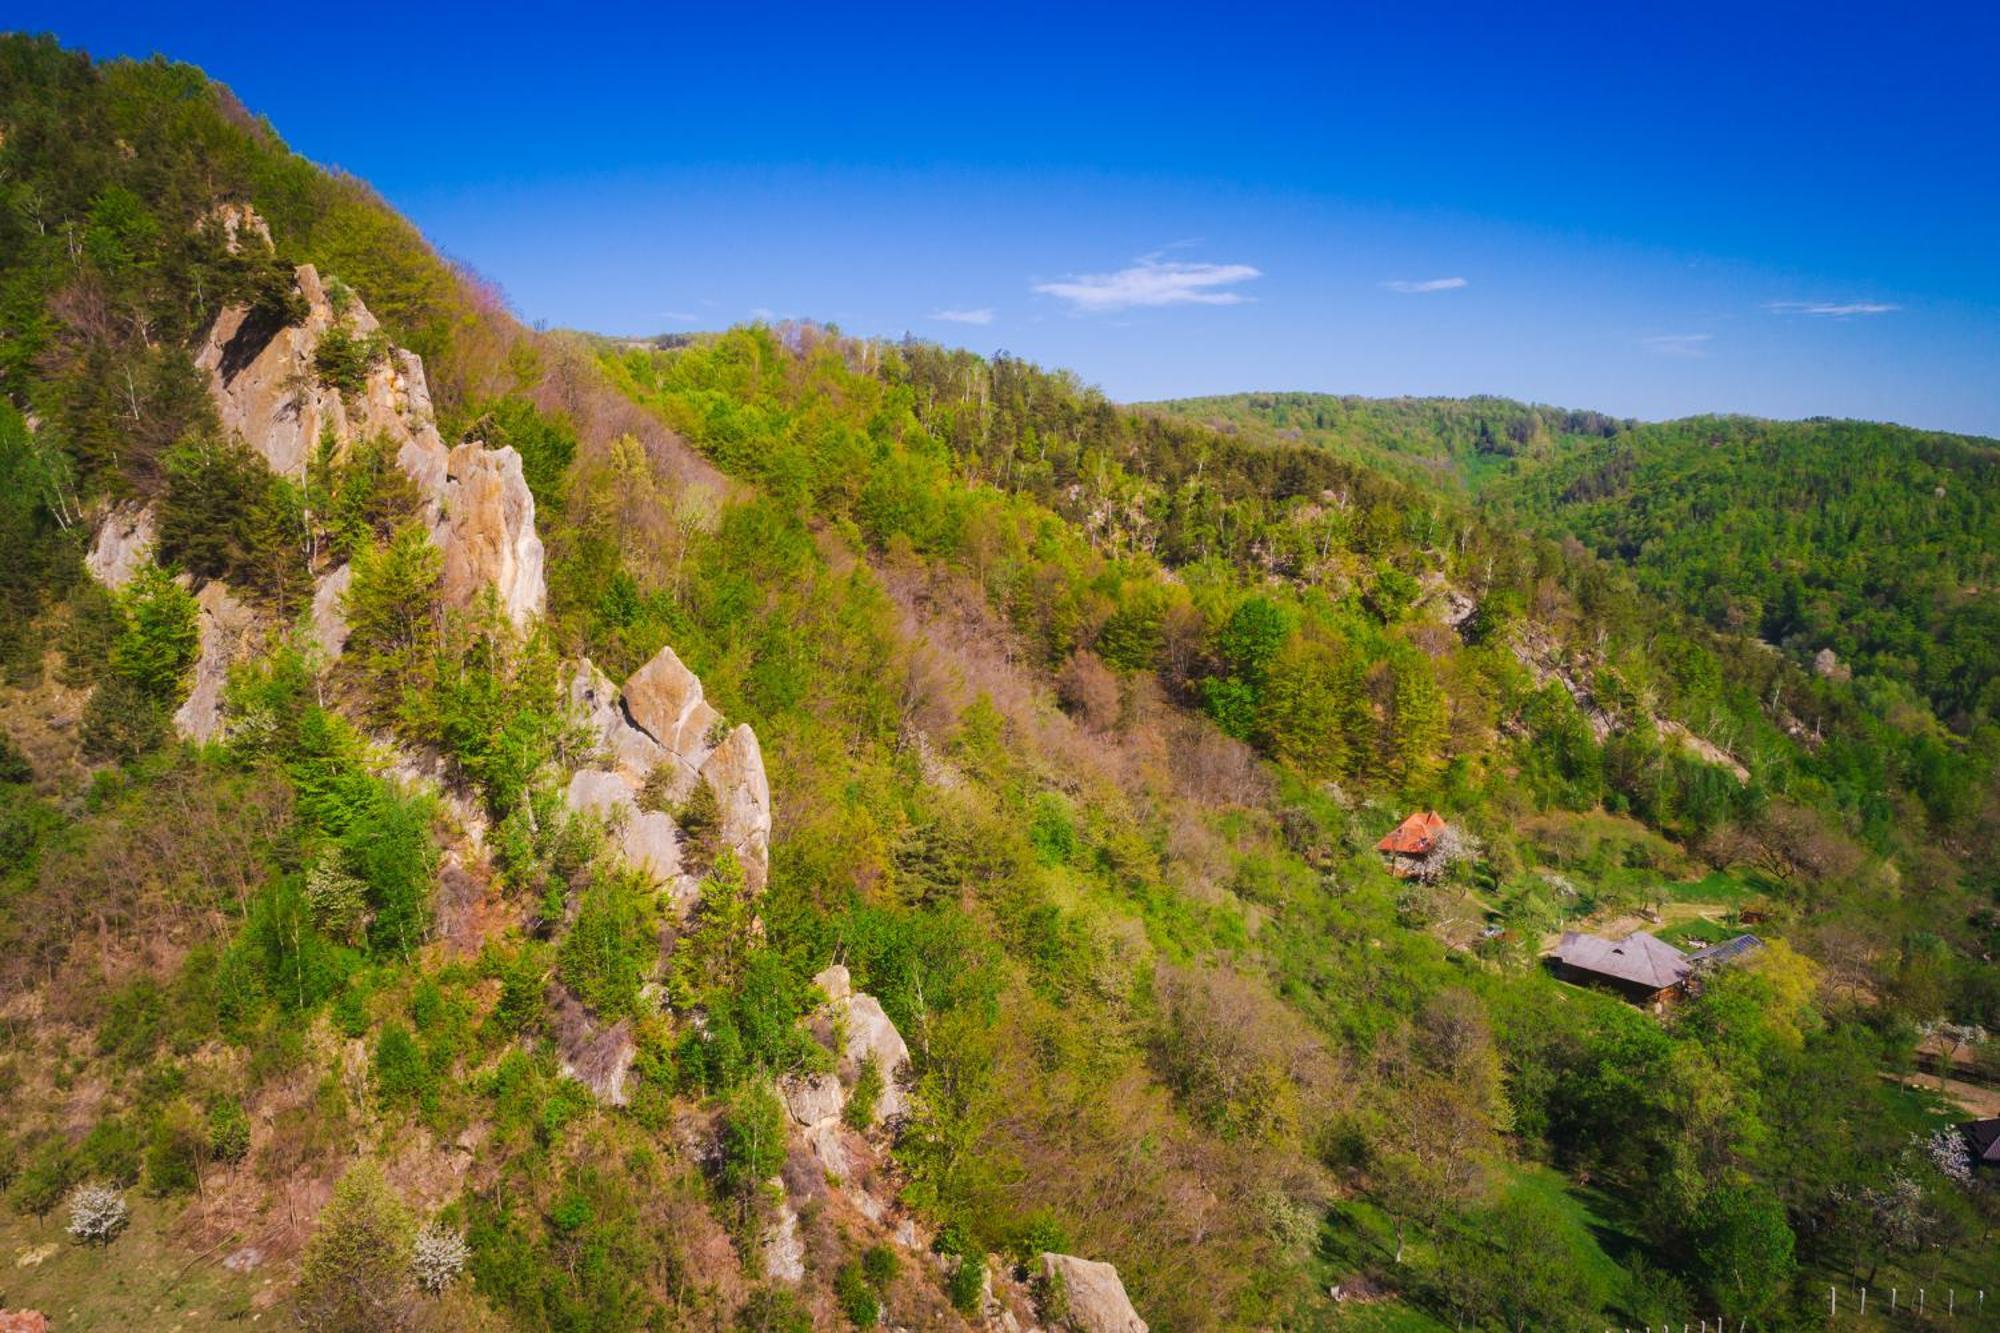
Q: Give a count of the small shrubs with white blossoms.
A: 2